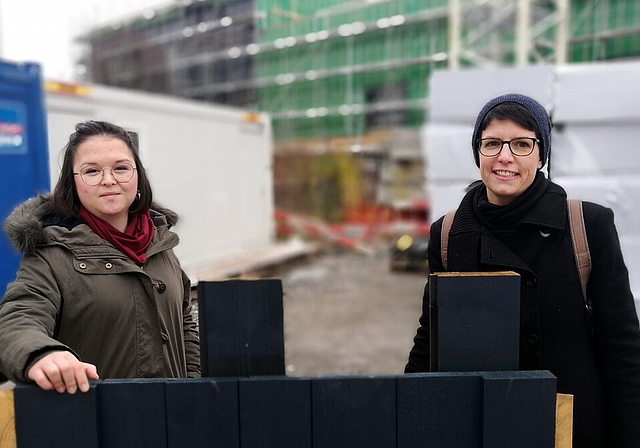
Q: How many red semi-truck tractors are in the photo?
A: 0